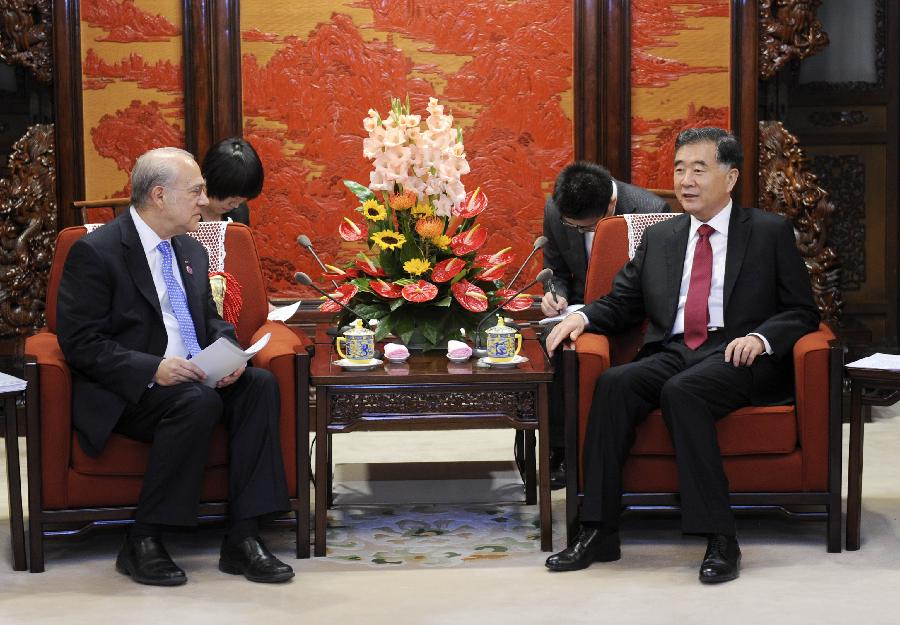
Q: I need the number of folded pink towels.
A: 2